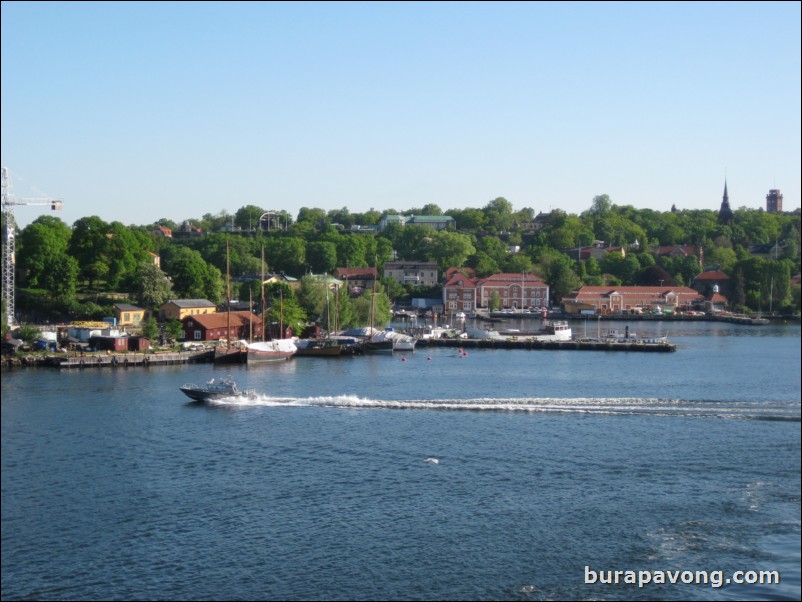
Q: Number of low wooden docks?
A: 2